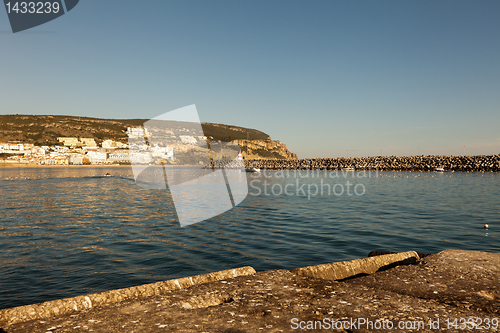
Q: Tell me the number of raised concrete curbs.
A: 2